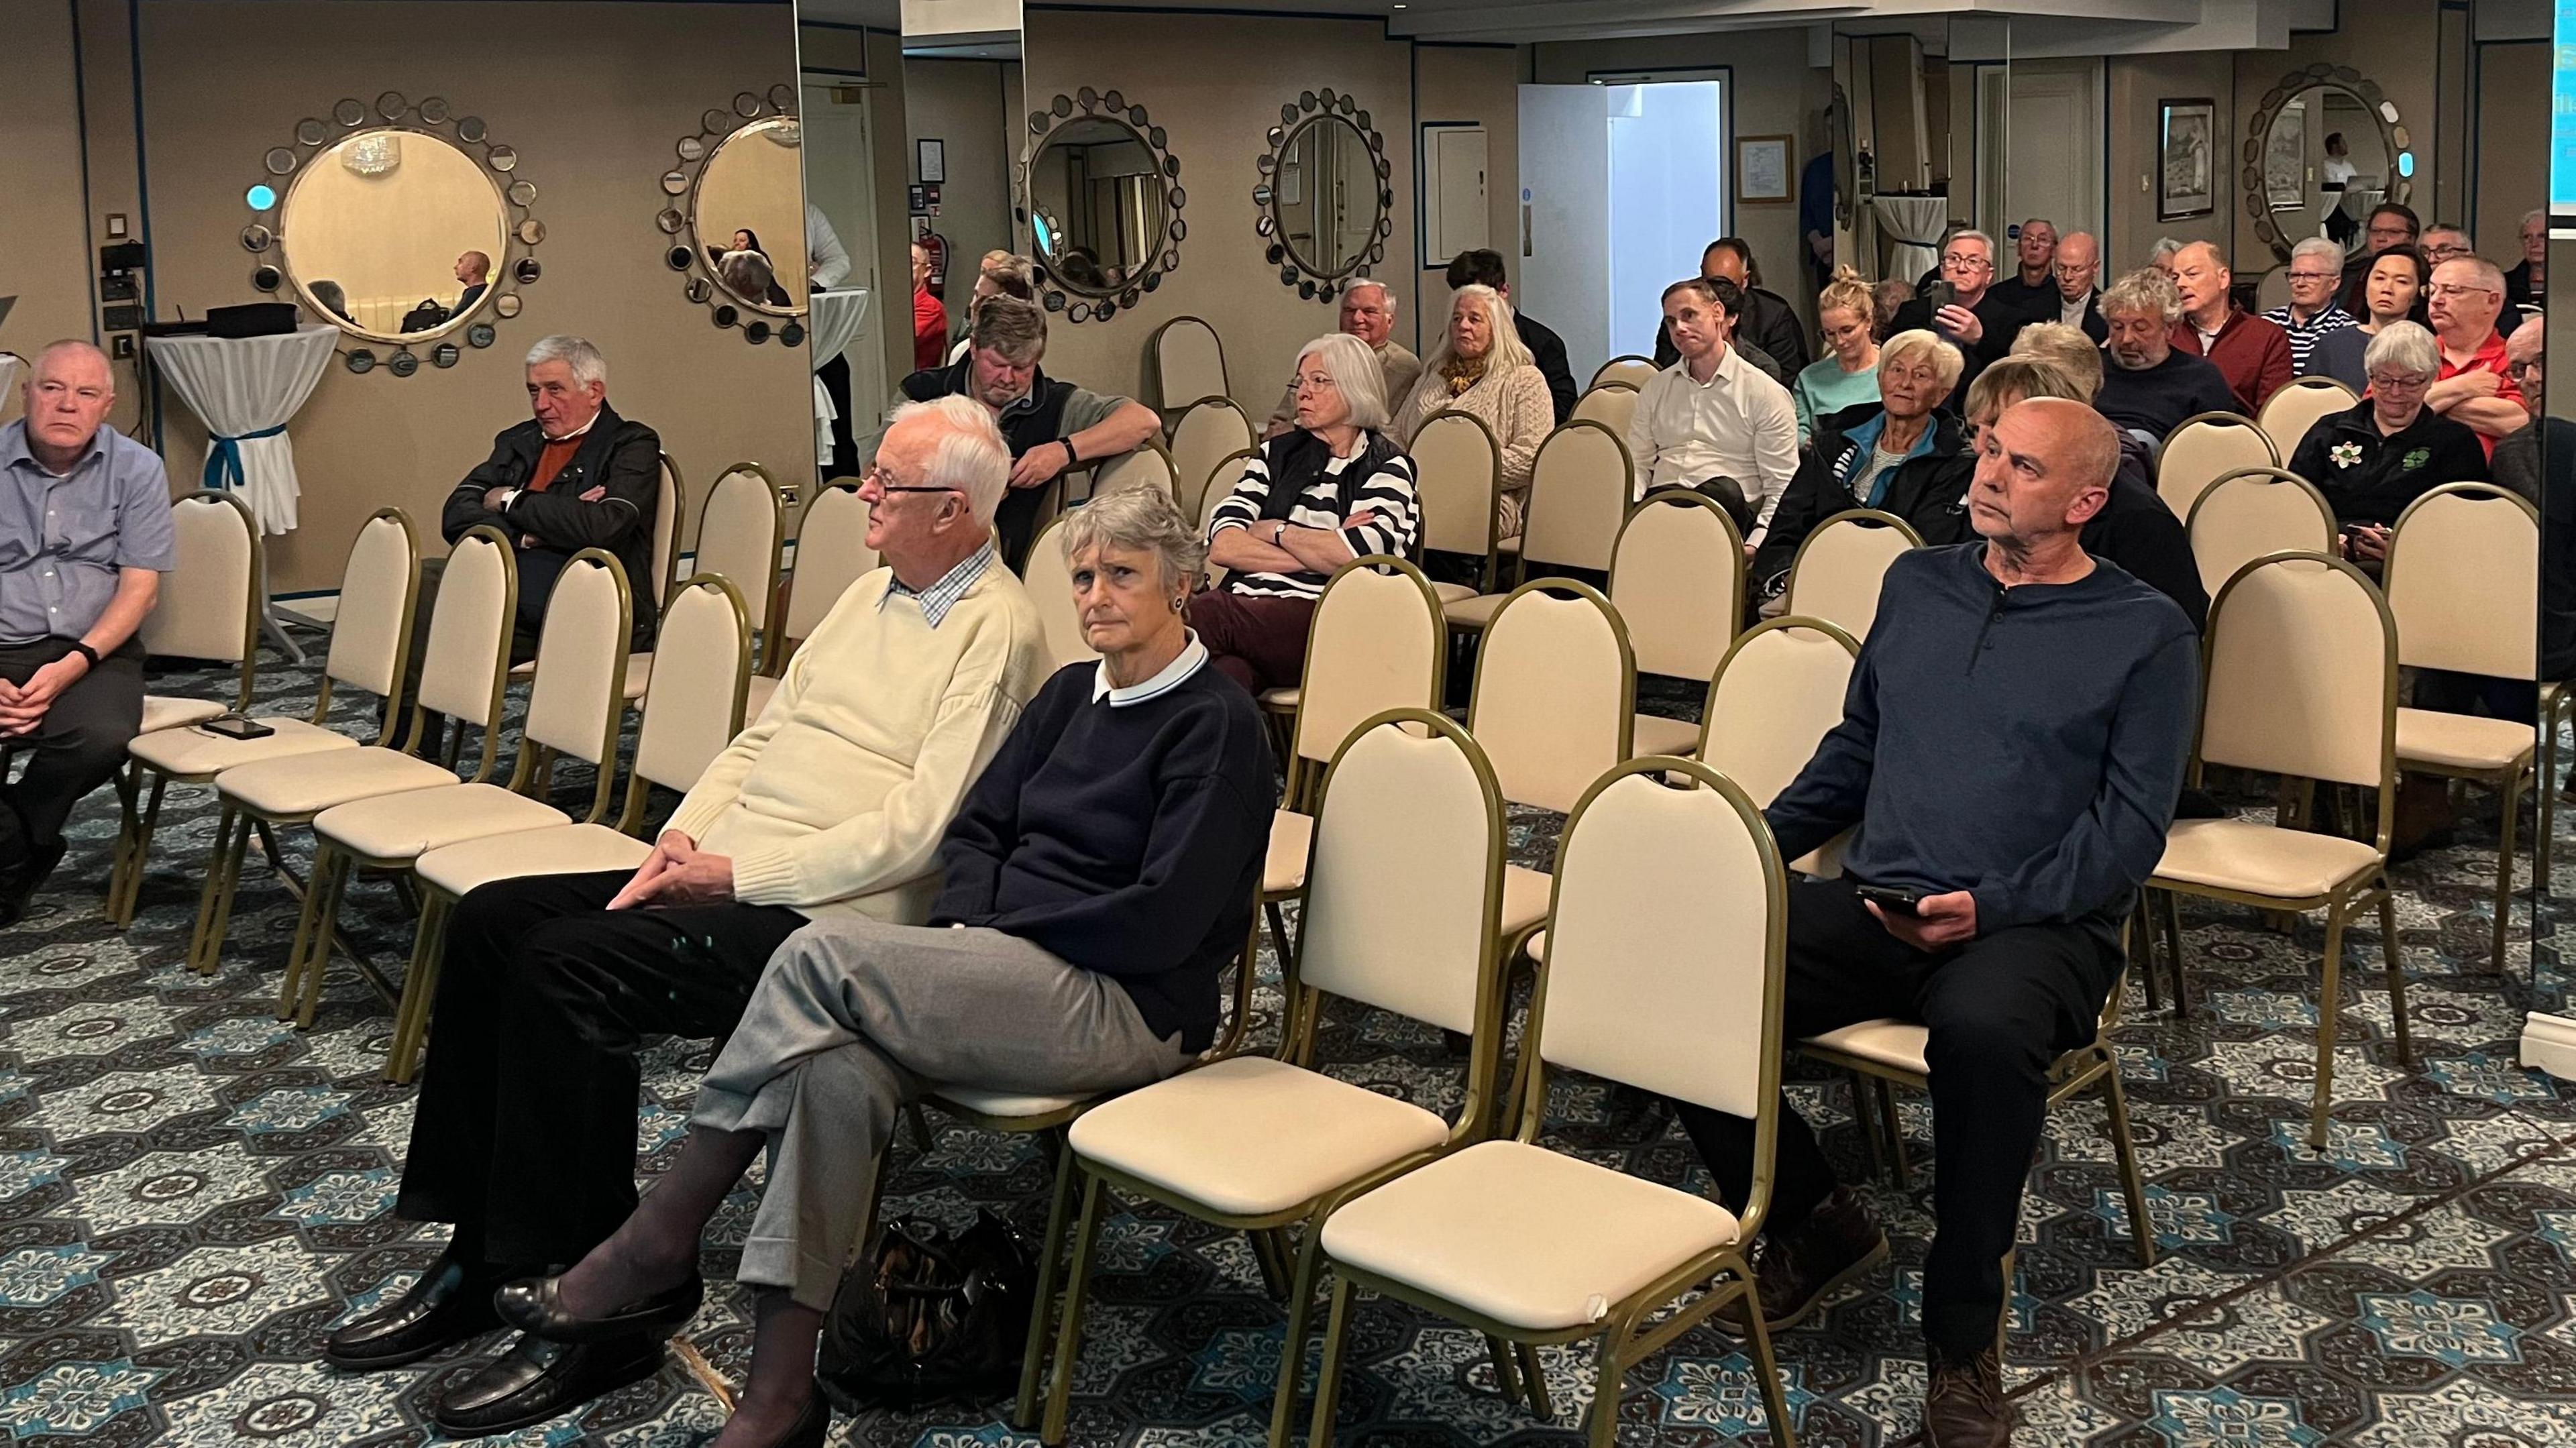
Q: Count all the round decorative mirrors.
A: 5